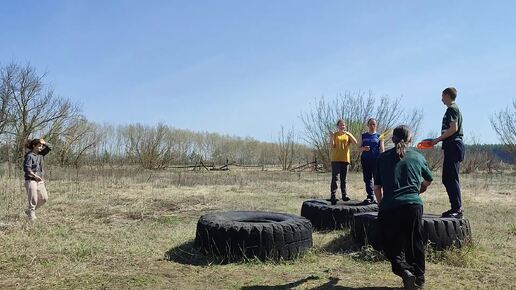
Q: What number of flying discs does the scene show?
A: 1